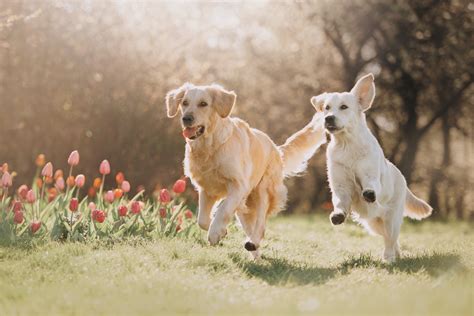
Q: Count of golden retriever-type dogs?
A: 2